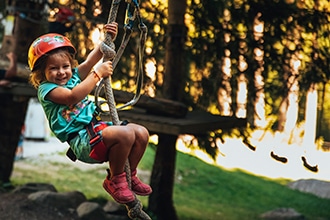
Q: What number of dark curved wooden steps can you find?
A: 3